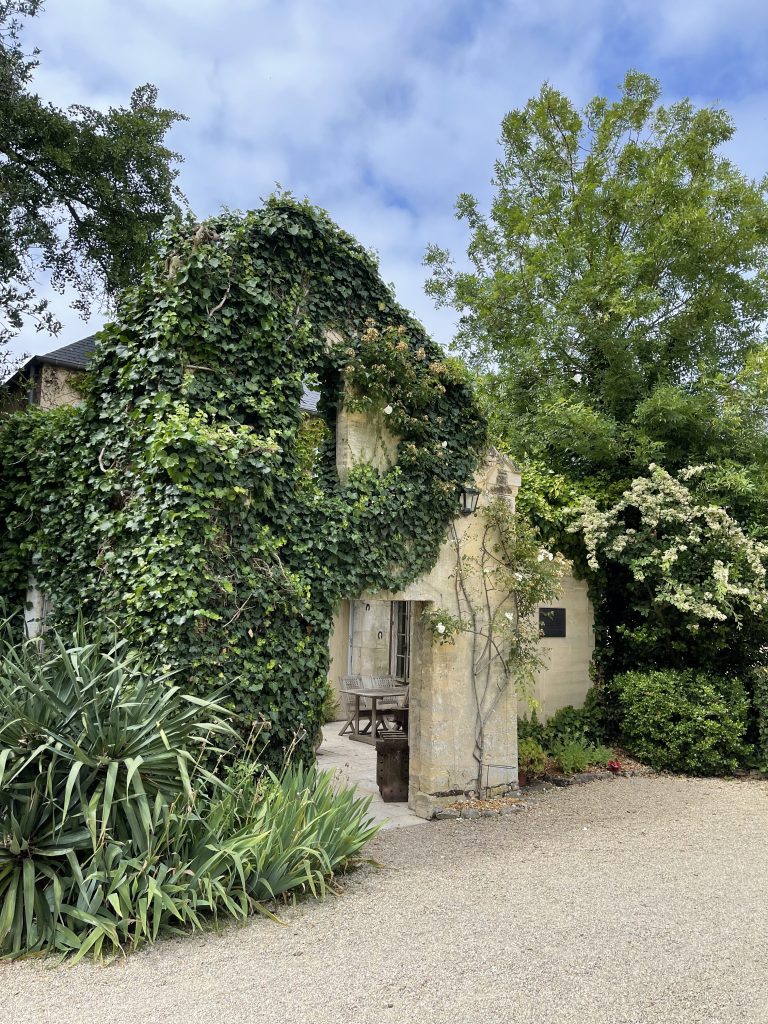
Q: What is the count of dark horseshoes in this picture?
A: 2